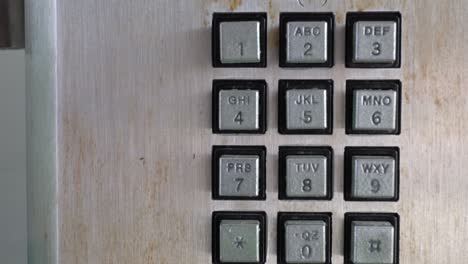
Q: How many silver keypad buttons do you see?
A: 12